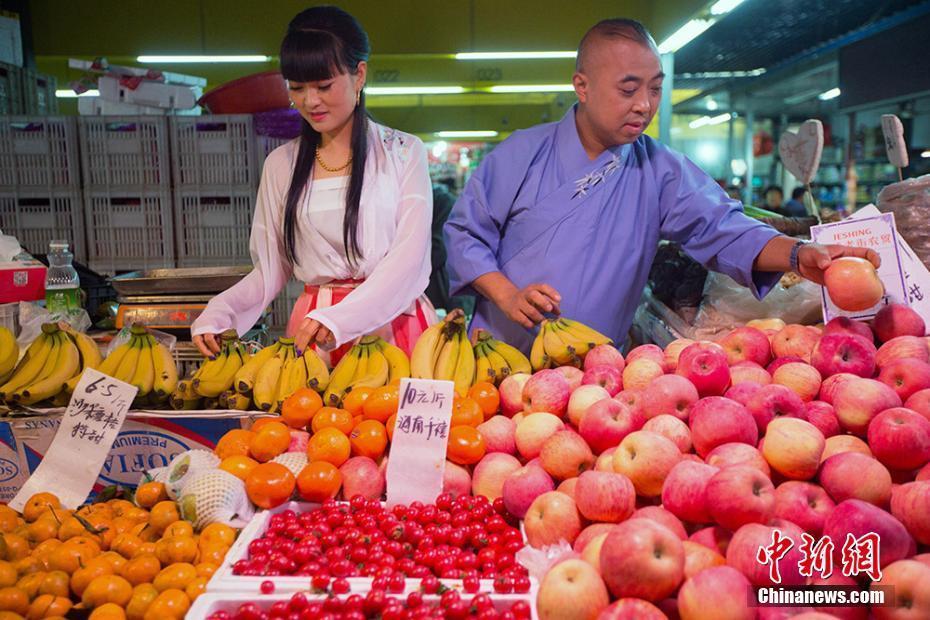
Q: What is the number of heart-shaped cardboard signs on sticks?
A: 1